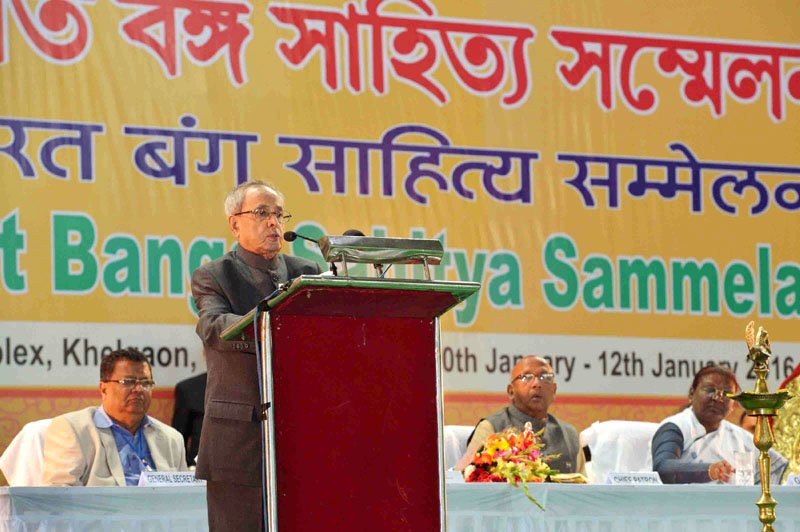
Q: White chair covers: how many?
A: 3